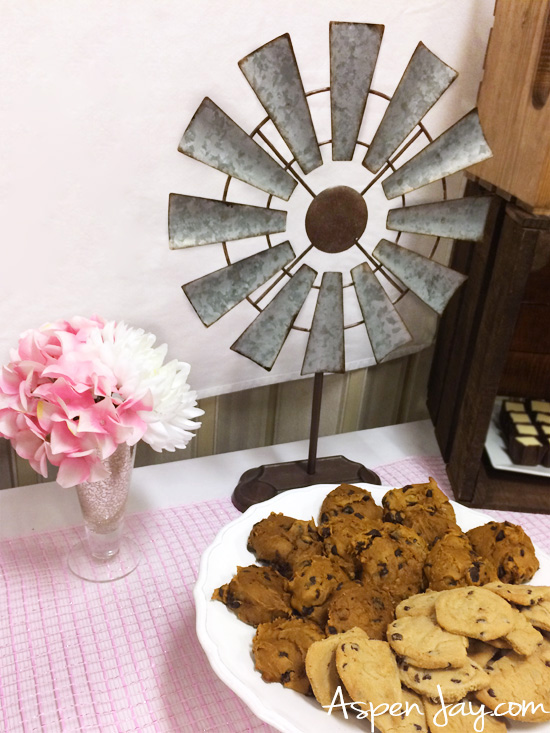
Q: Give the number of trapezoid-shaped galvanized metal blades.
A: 12